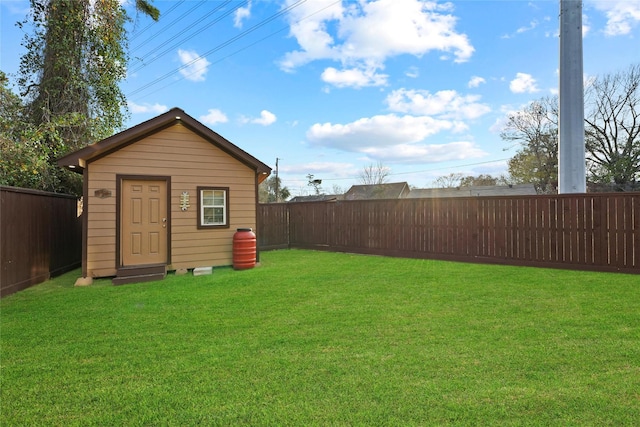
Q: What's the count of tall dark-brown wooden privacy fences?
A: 2